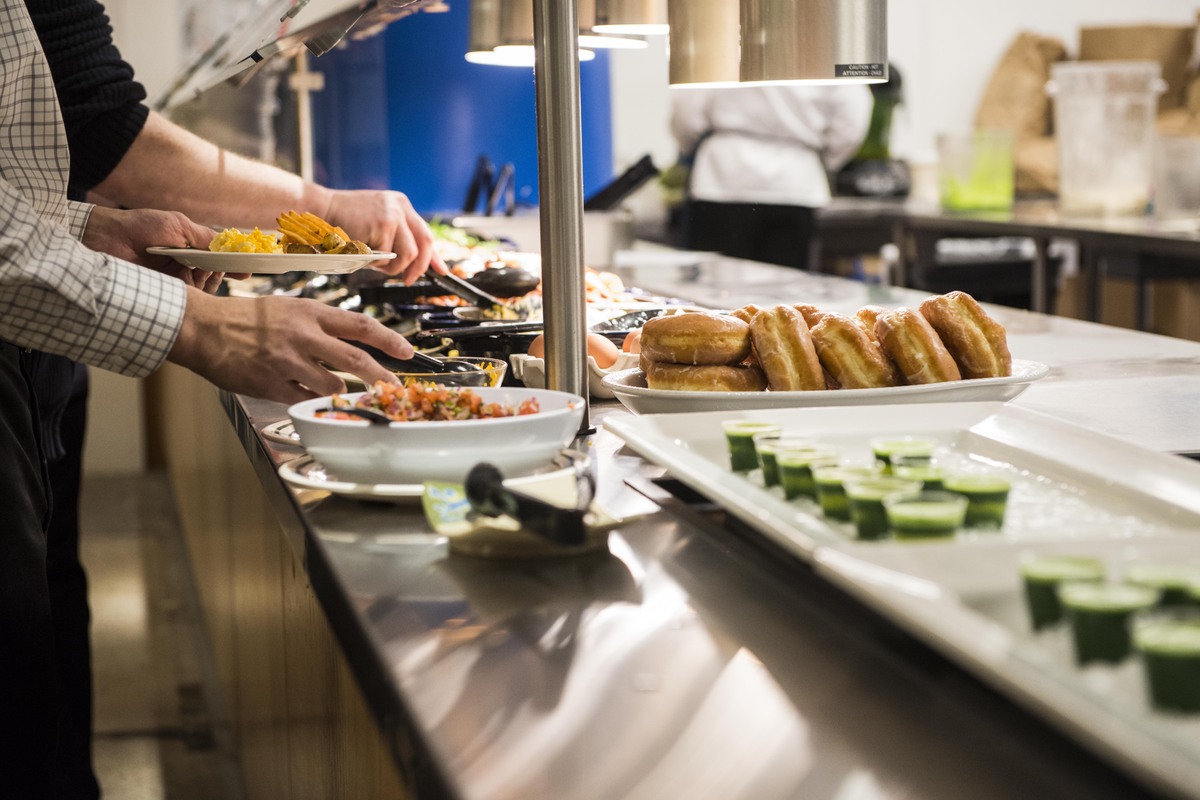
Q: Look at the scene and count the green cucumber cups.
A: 13